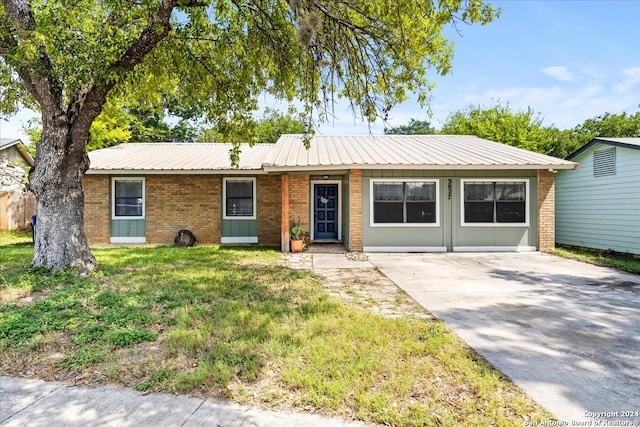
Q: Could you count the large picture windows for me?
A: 2